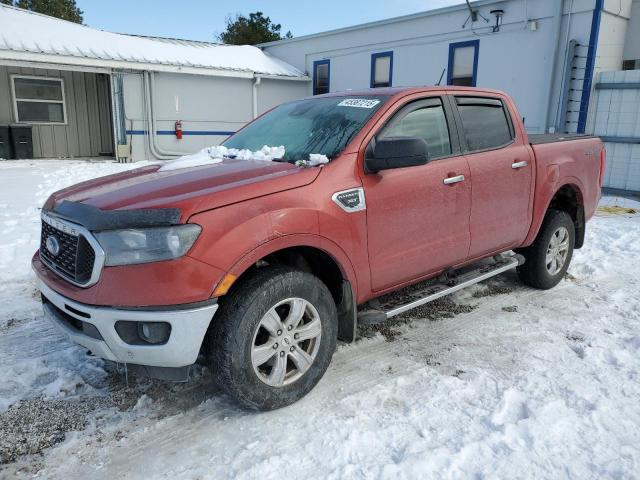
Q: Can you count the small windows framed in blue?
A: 3